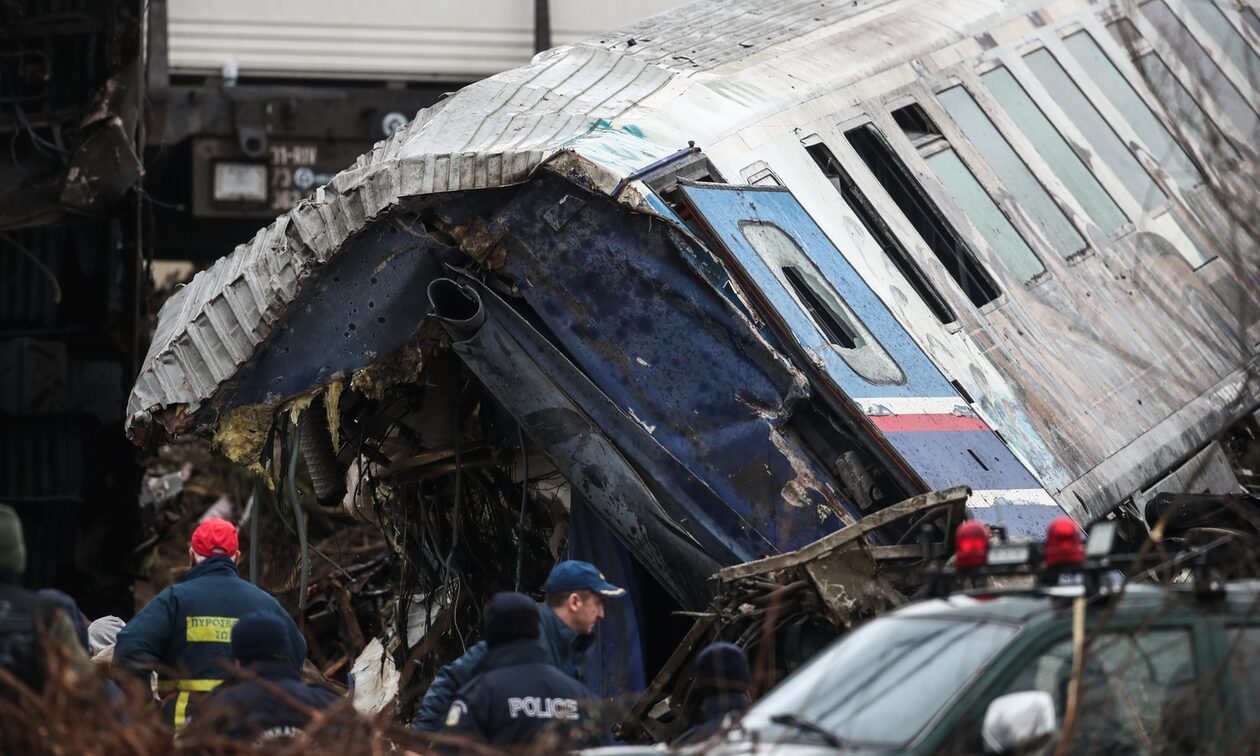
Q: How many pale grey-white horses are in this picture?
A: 0